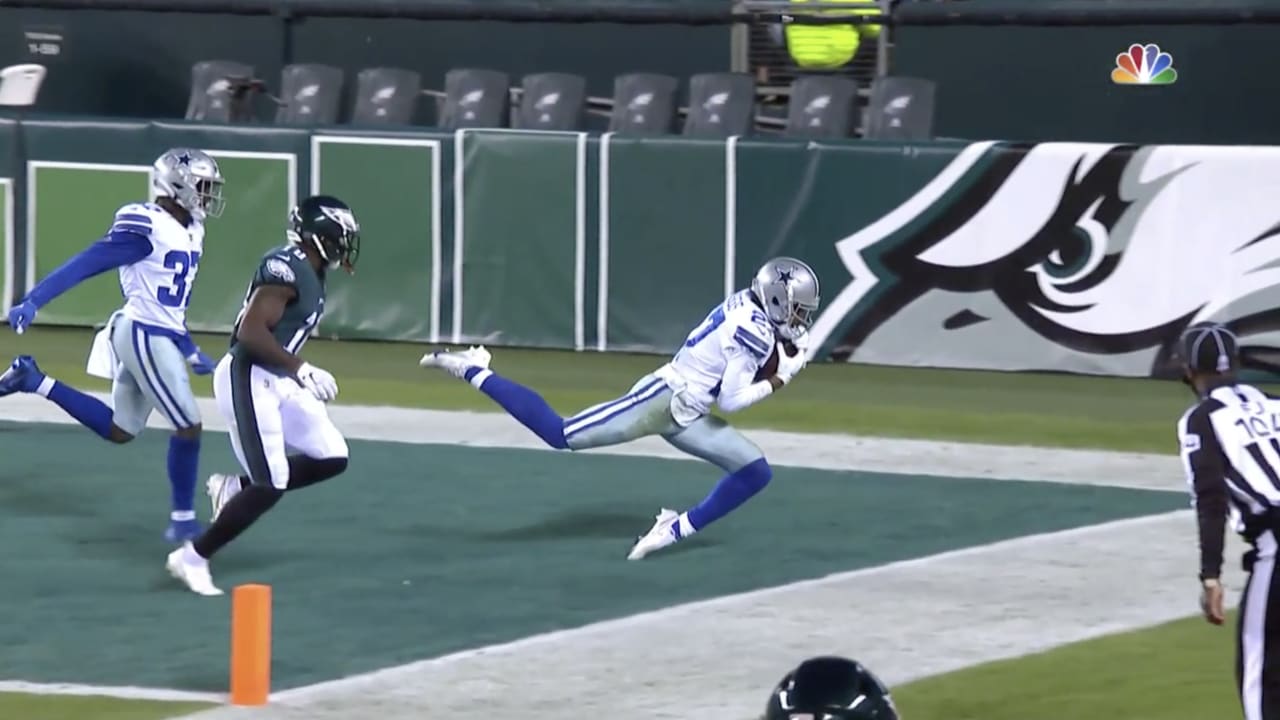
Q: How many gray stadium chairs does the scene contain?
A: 9